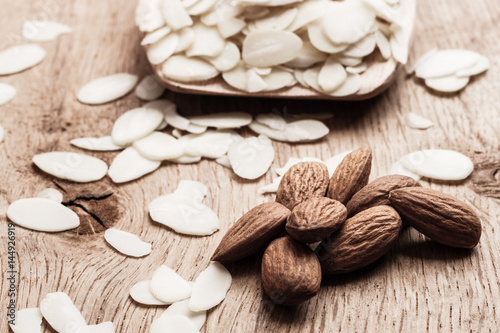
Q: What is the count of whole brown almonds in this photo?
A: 8